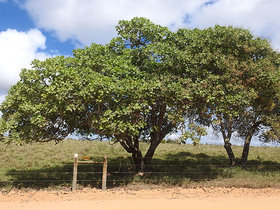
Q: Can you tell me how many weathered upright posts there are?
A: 2